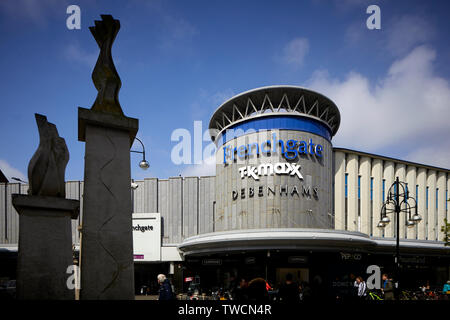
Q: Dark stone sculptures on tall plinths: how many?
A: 2